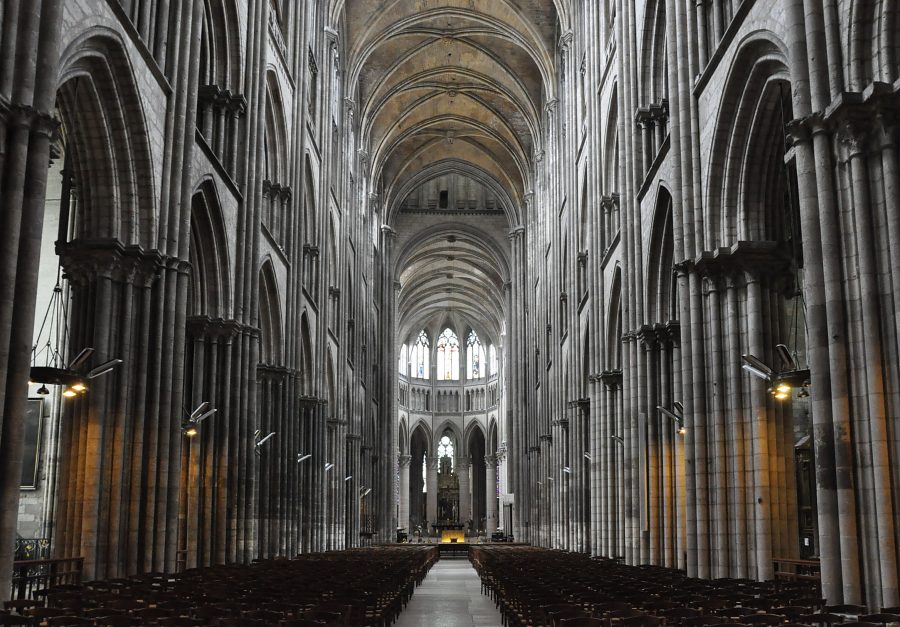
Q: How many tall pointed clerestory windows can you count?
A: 5